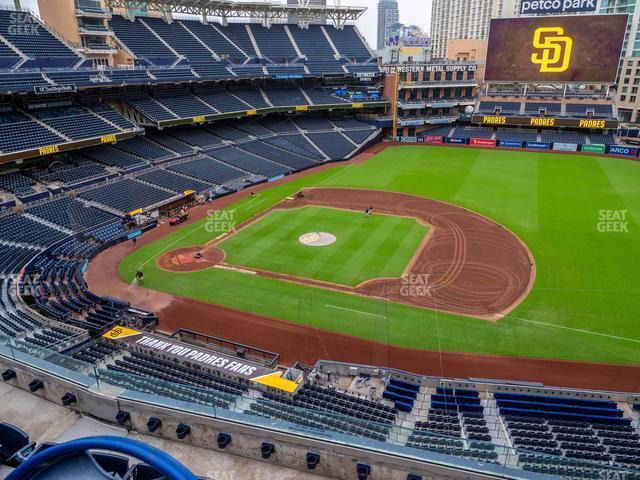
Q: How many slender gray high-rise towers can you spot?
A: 1